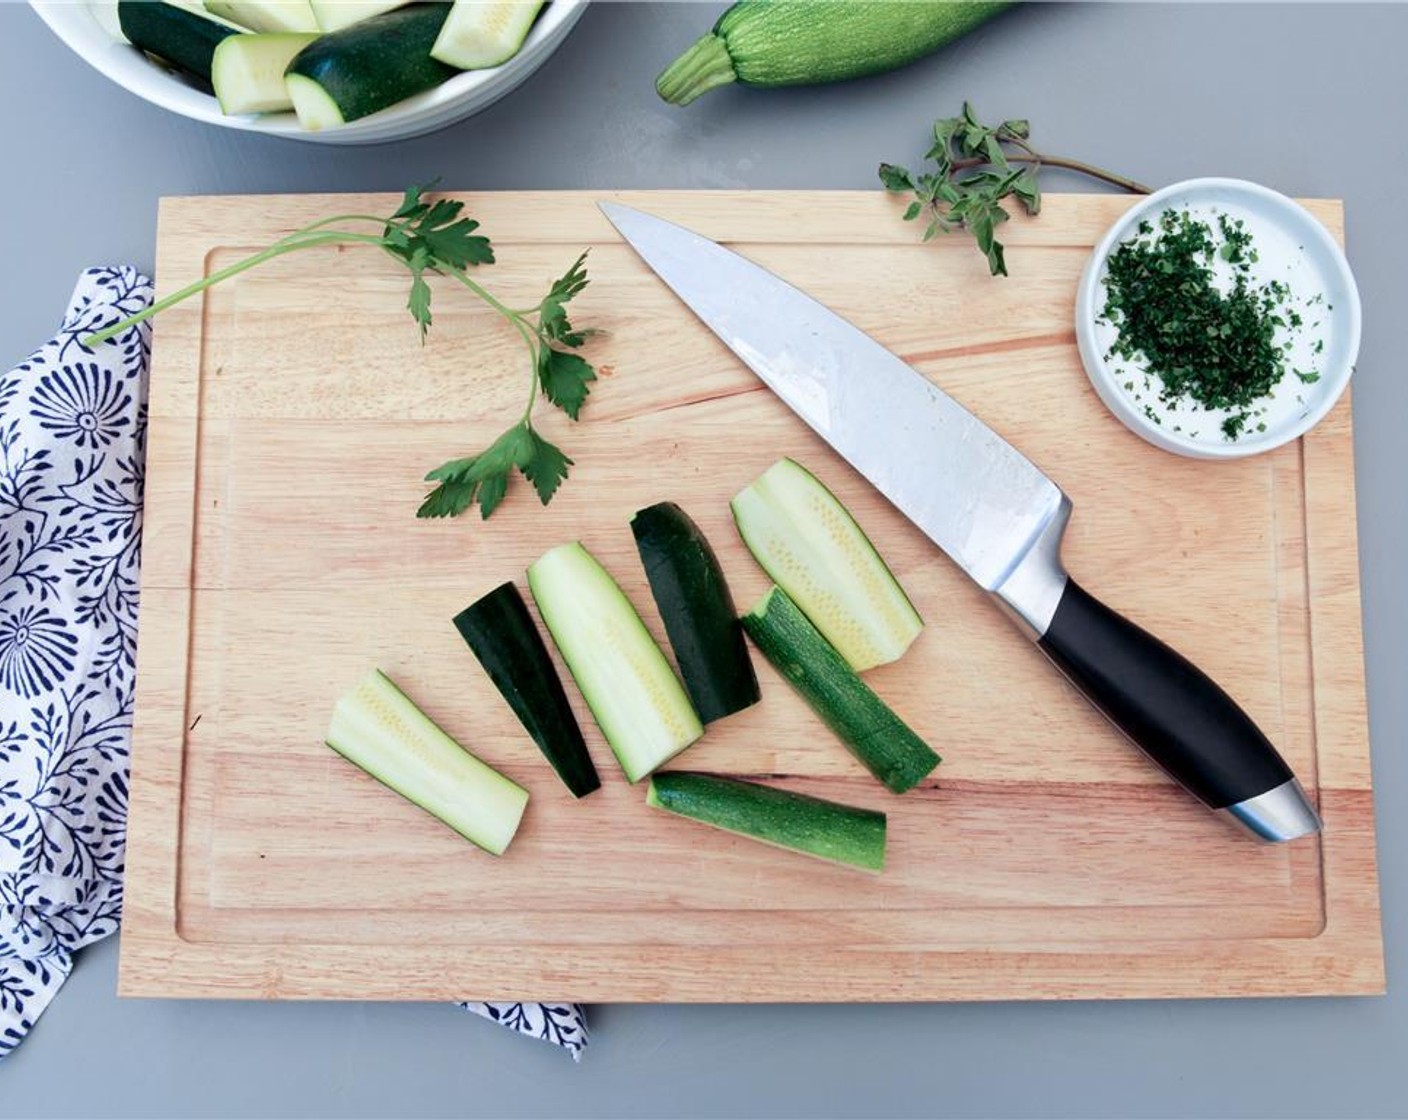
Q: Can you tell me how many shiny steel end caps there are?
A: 1